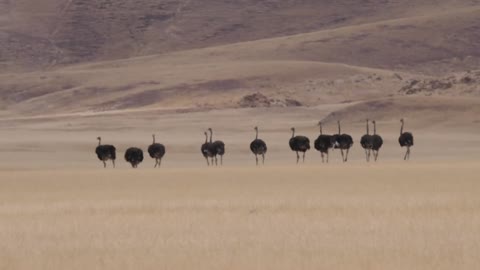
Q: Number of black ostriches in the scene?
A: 12